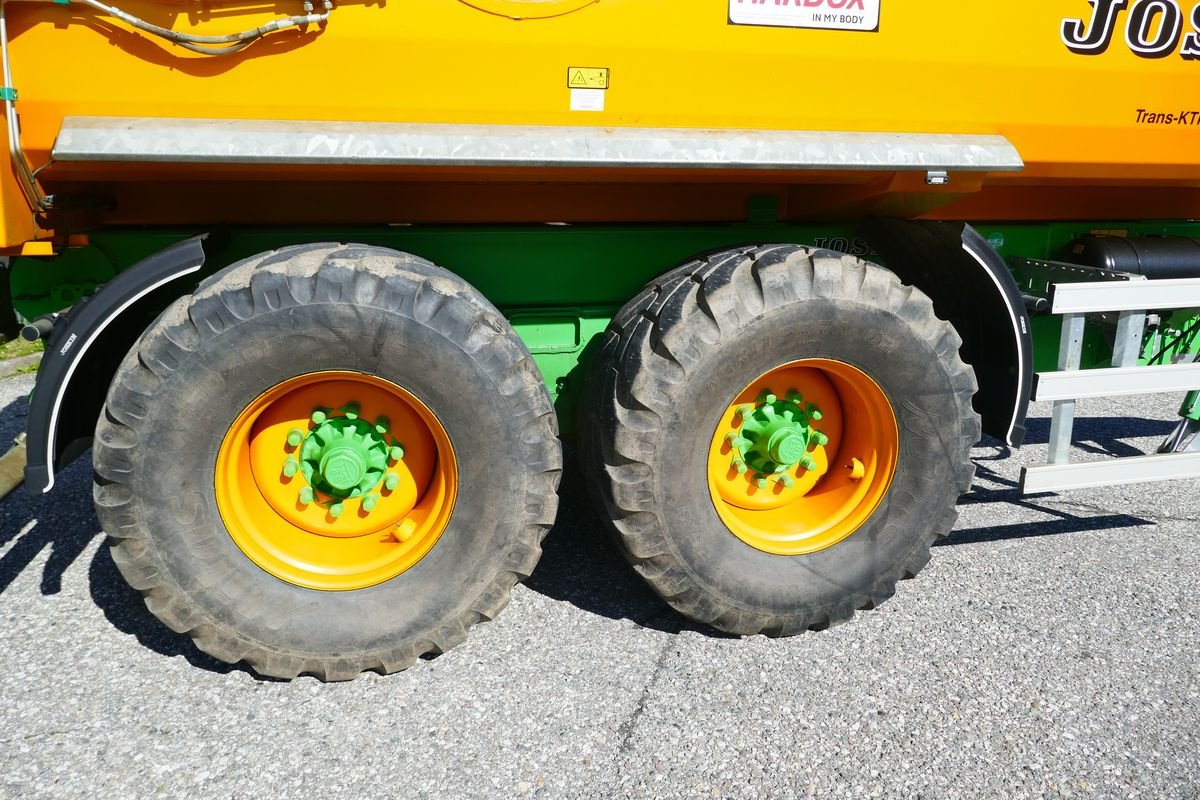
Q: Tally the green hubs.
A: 2